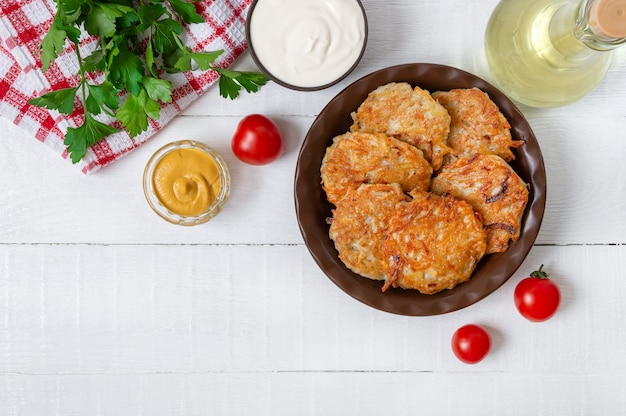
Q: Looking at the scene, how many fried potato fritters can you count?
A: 6